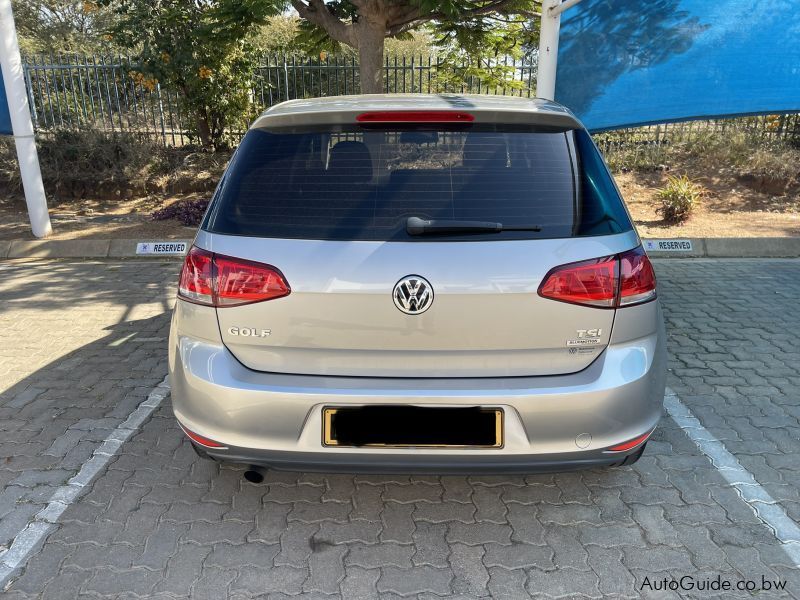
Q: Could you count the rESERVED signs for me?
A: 2